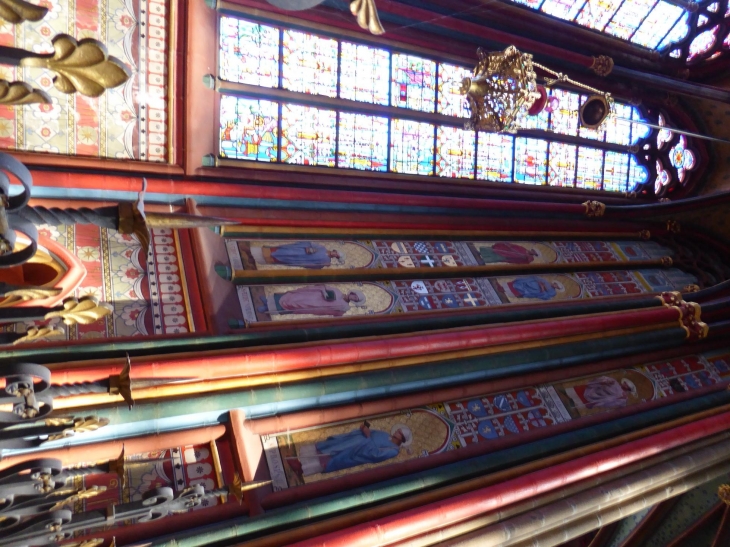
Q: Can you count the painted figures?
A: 6